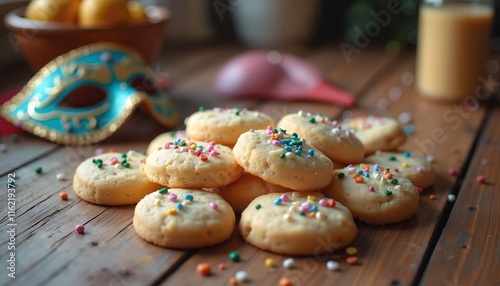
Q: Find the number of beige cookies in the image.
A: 12